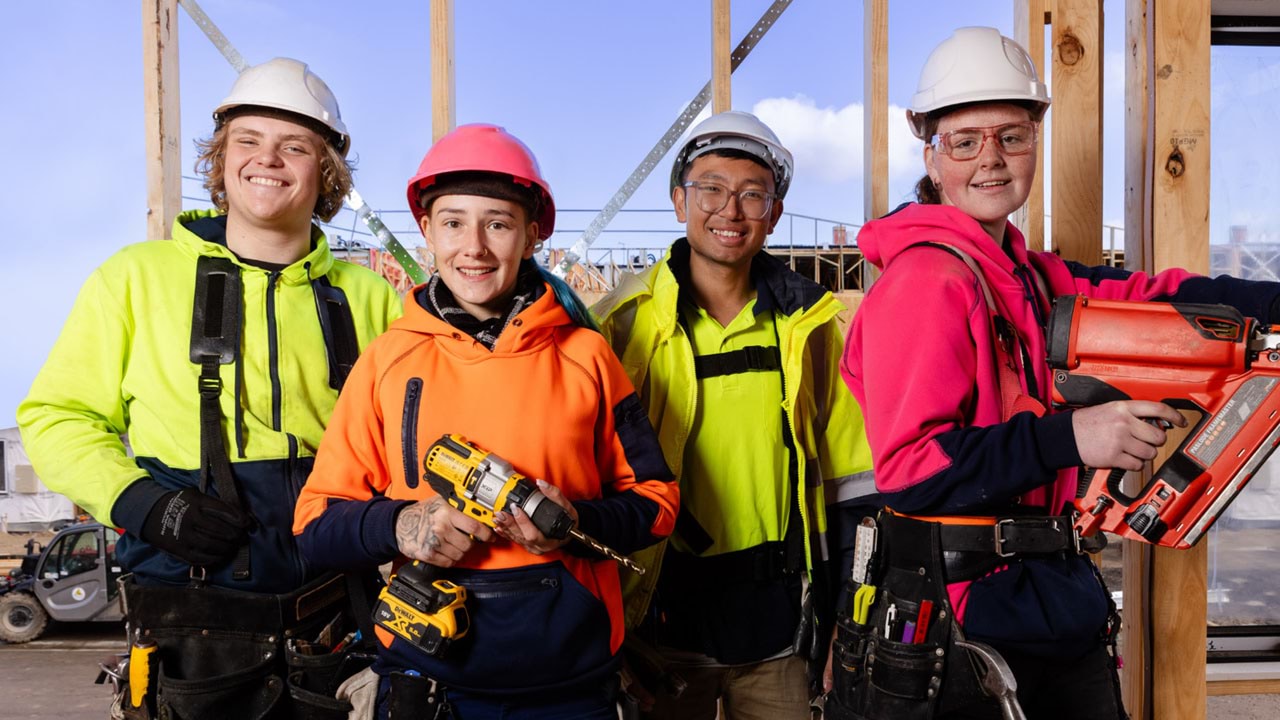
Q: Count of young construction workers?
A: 4